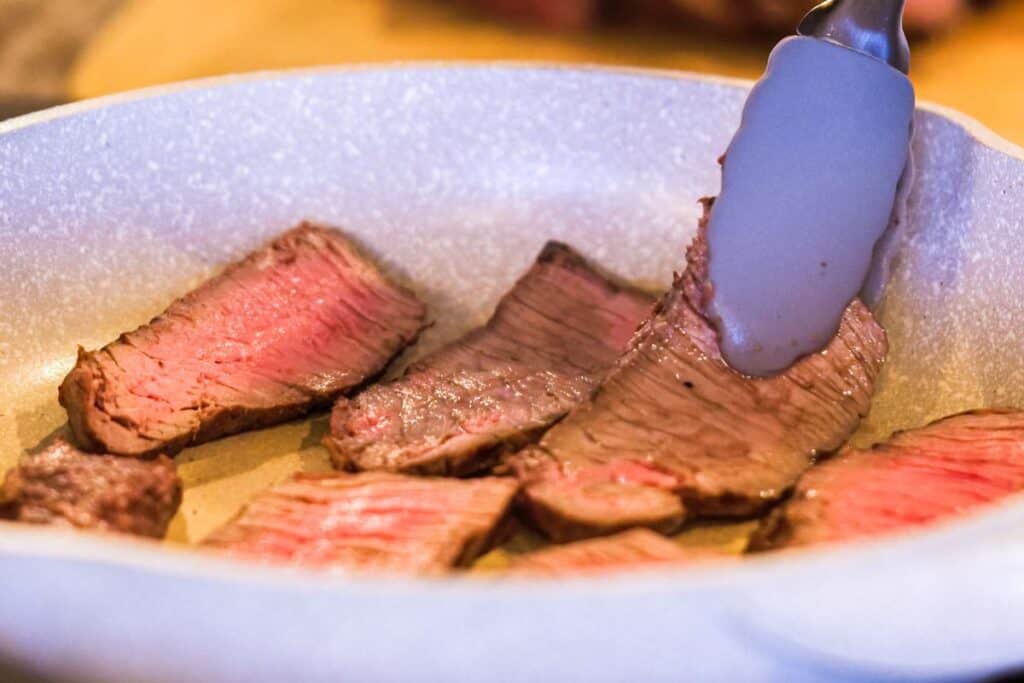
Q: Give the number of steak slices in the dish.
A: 7